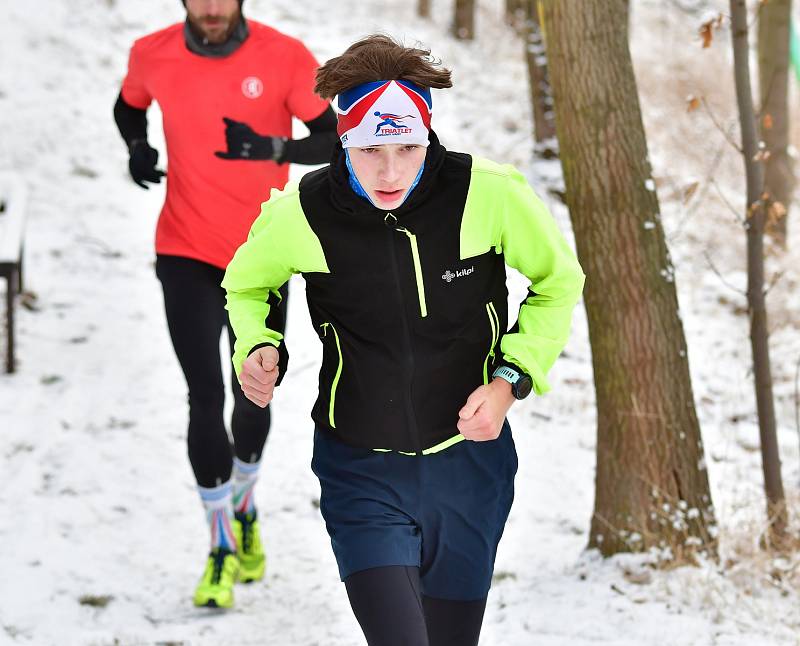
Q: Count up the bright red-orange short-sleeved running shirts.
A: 1